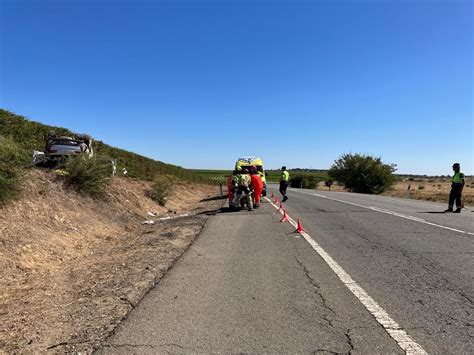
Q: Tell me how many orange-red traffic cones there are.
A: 5